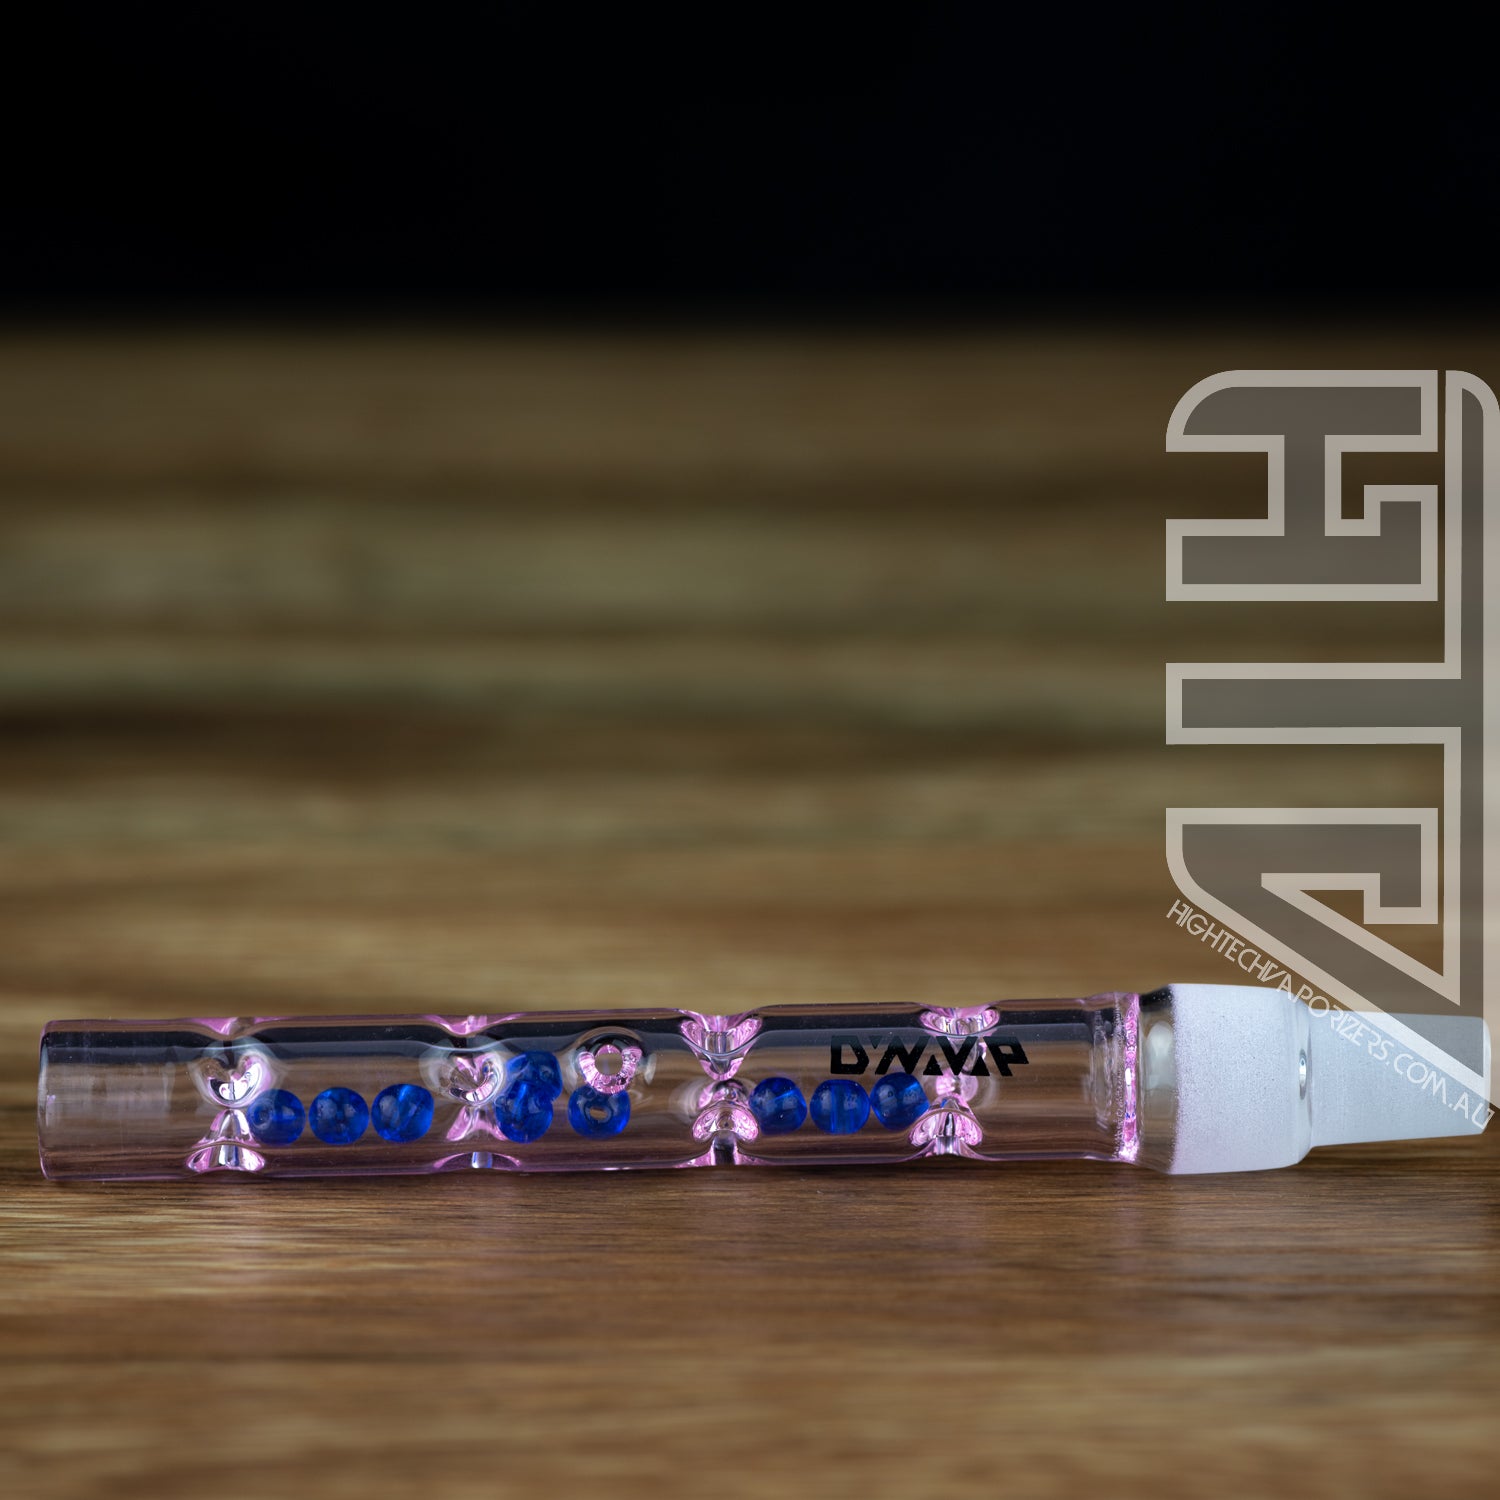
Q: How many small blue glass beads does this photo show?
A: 9